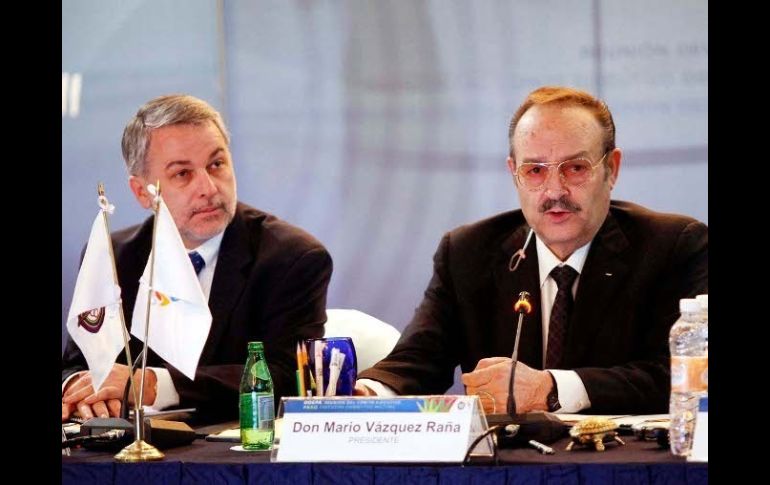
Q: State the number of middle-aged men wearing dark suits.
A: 2